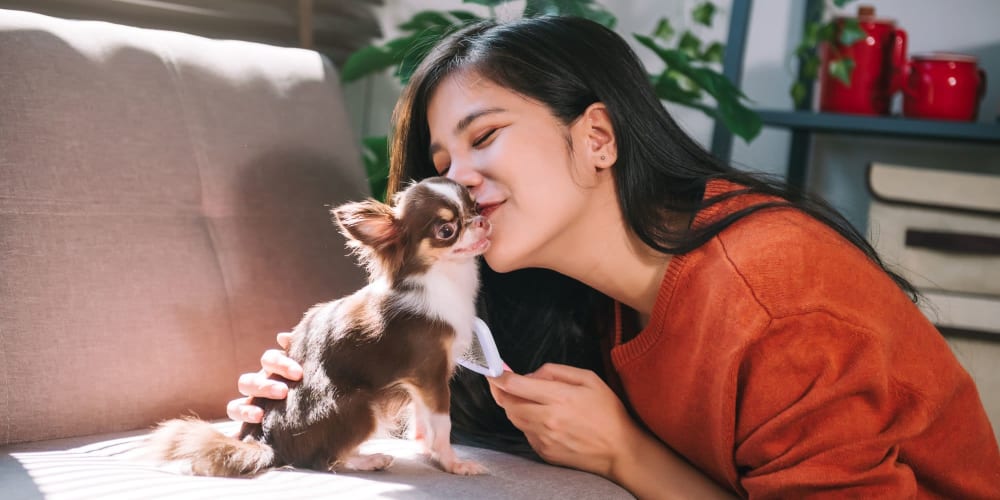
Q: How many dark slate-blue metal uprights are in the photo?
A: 2